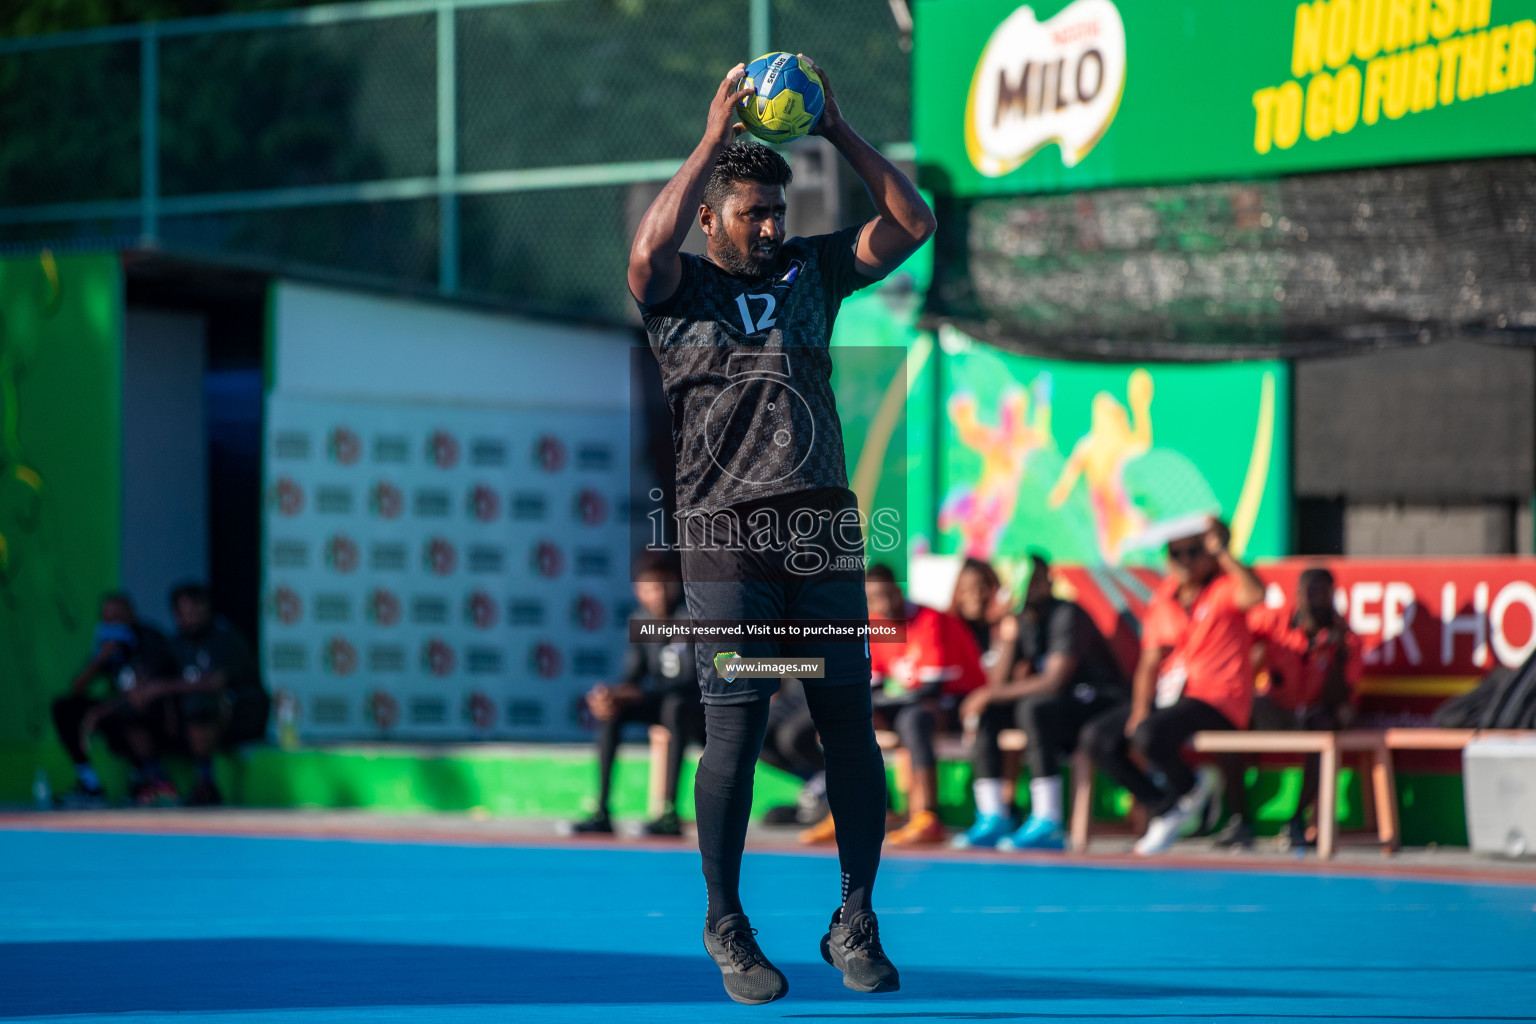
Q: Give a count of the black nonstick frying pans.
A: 0